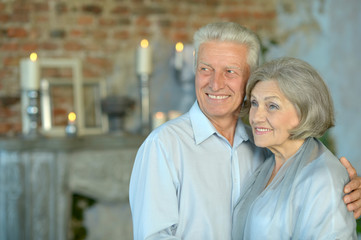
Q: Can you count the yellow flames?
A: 4